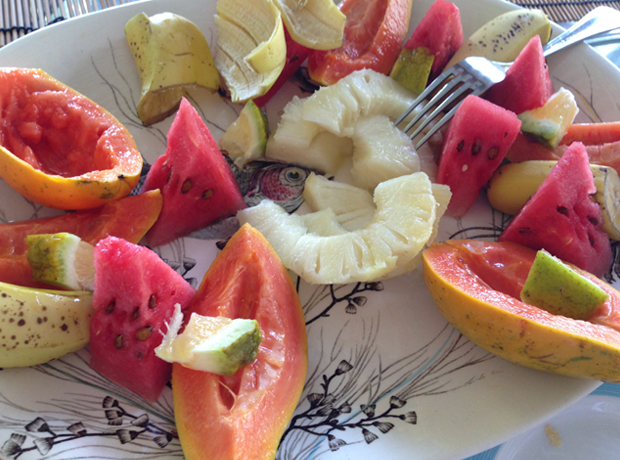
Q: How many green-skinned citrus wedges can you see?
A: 6